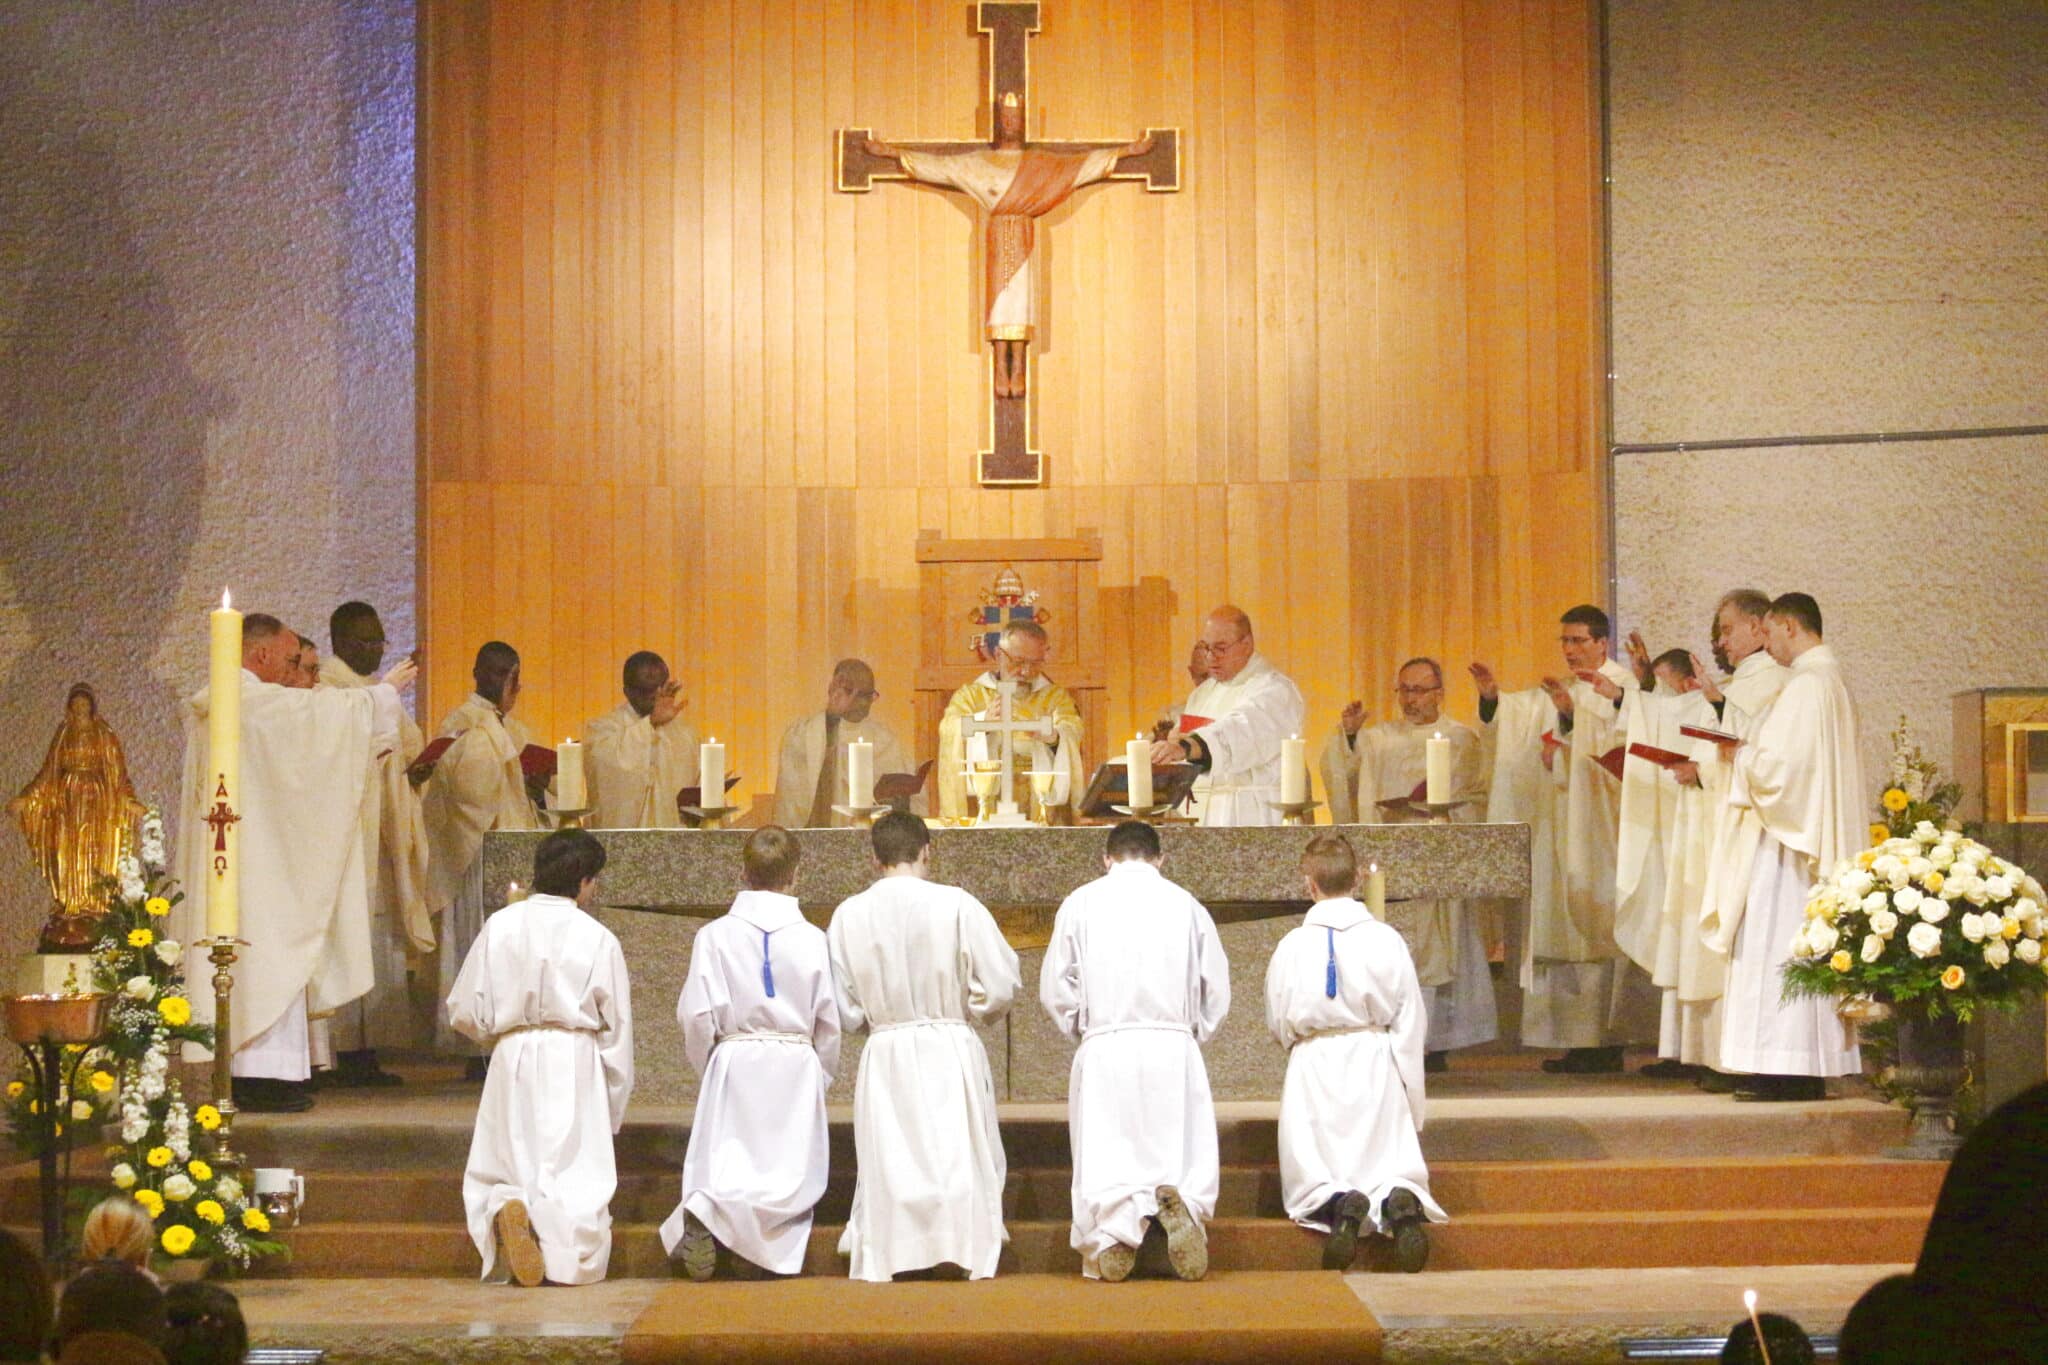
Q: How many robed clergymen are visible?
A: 15